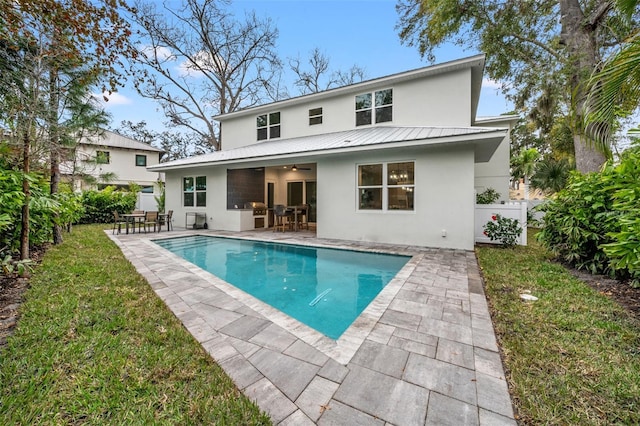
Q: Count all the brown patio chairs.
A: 4